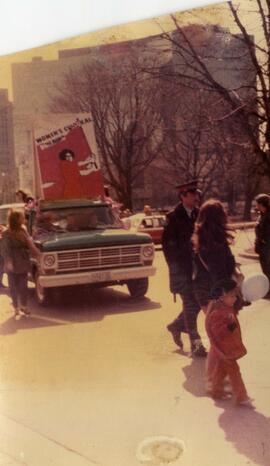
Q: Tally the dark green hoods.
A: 1